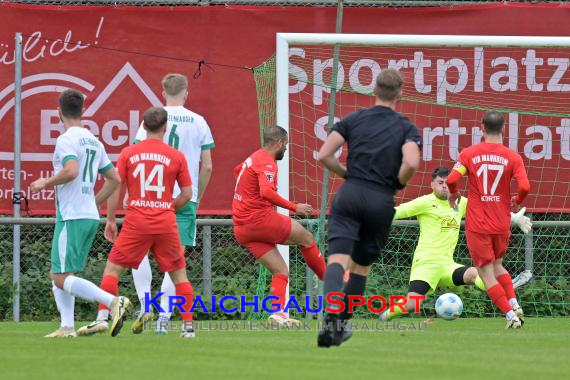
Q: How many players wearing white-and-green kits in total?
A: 2